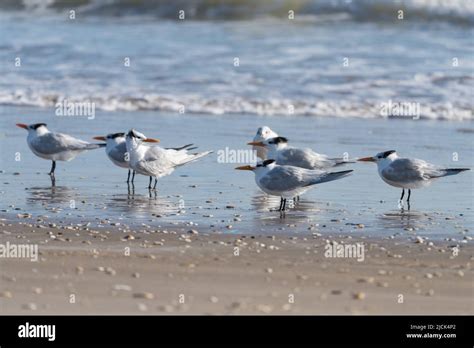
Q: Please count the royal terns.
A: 6